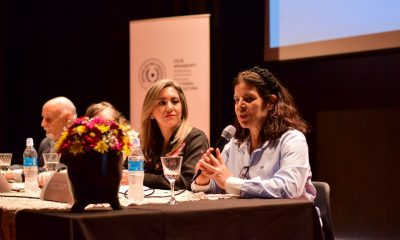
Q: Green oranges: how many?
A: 0